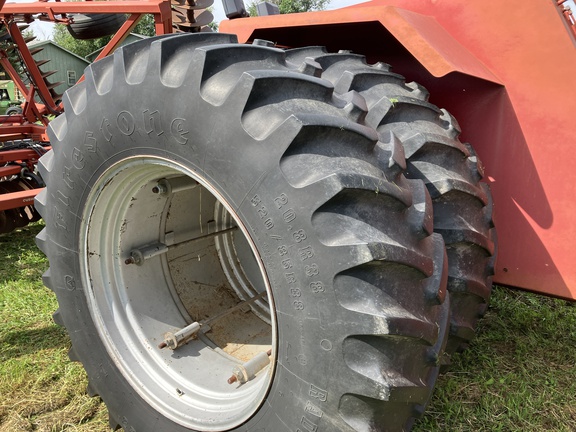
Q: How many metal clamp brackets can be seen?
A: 4